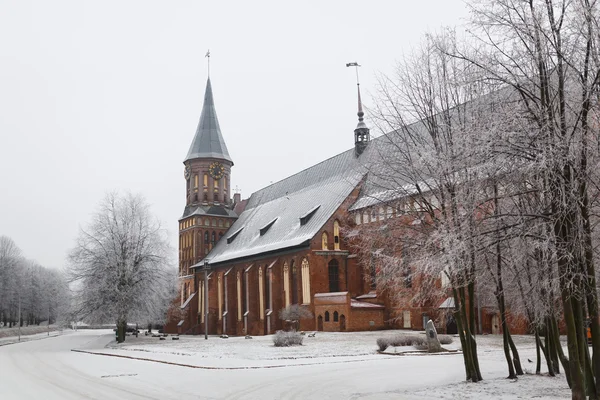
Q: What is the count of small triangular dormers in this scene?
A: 3